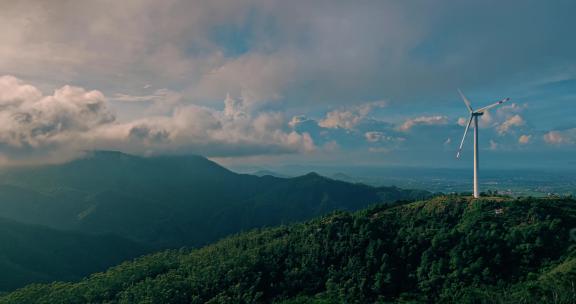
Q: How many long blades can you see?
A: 3